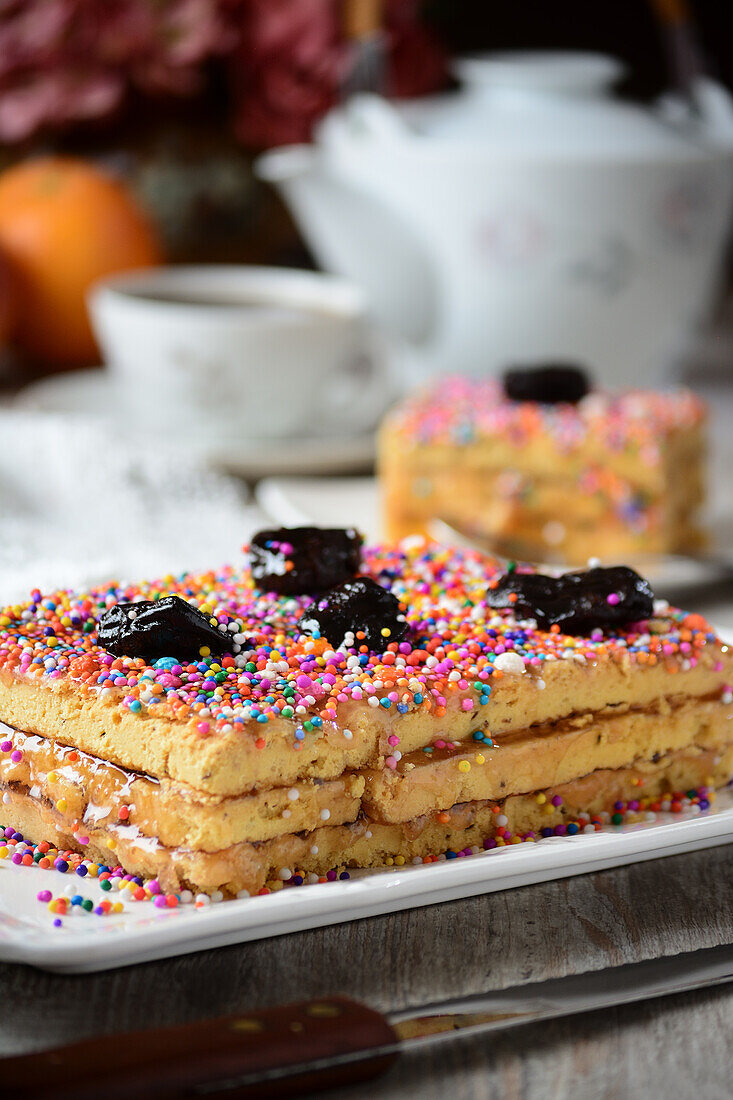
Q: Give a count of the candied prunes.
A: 5